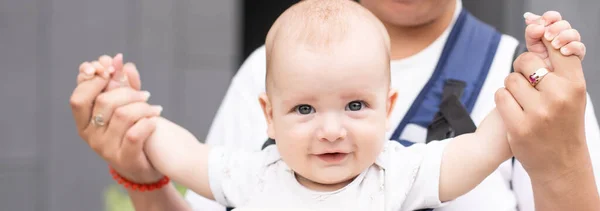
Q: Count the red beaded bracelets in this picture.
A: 1